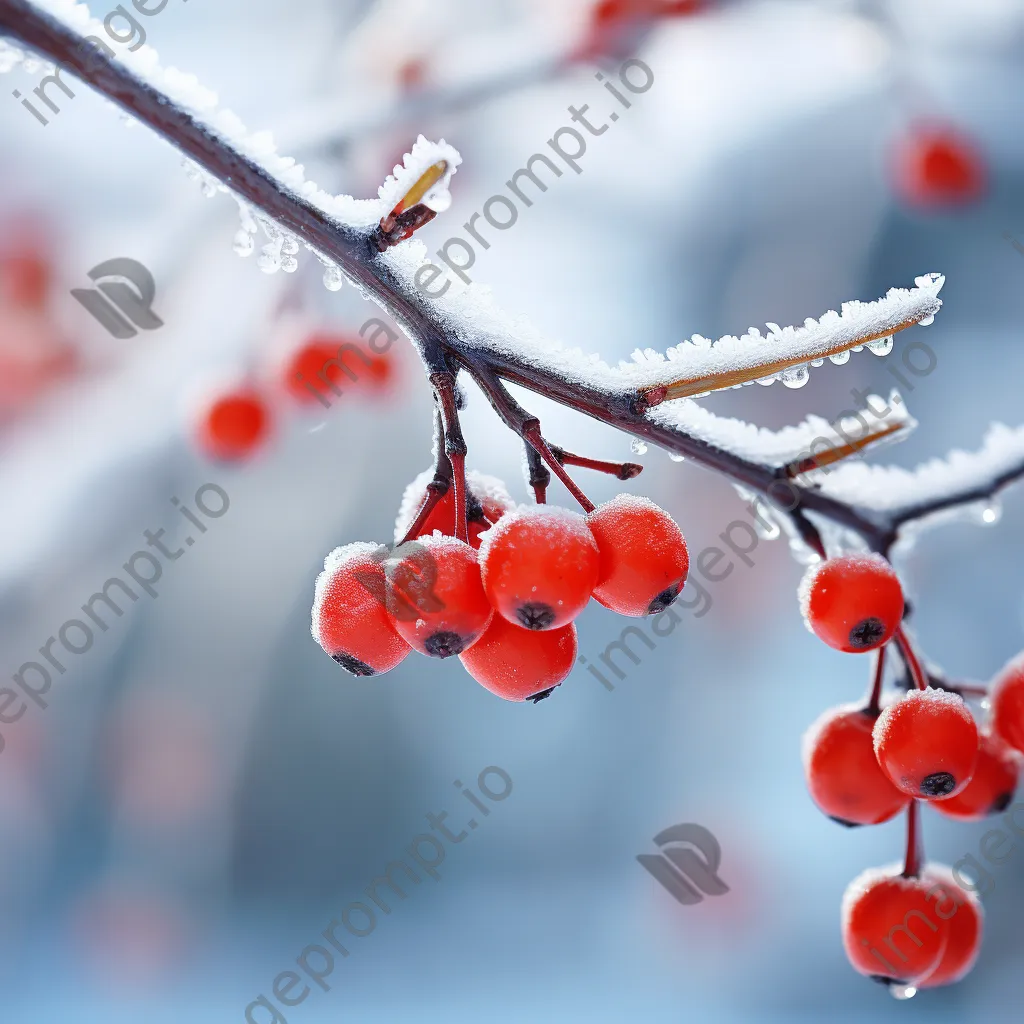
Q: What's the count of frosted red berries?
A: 13